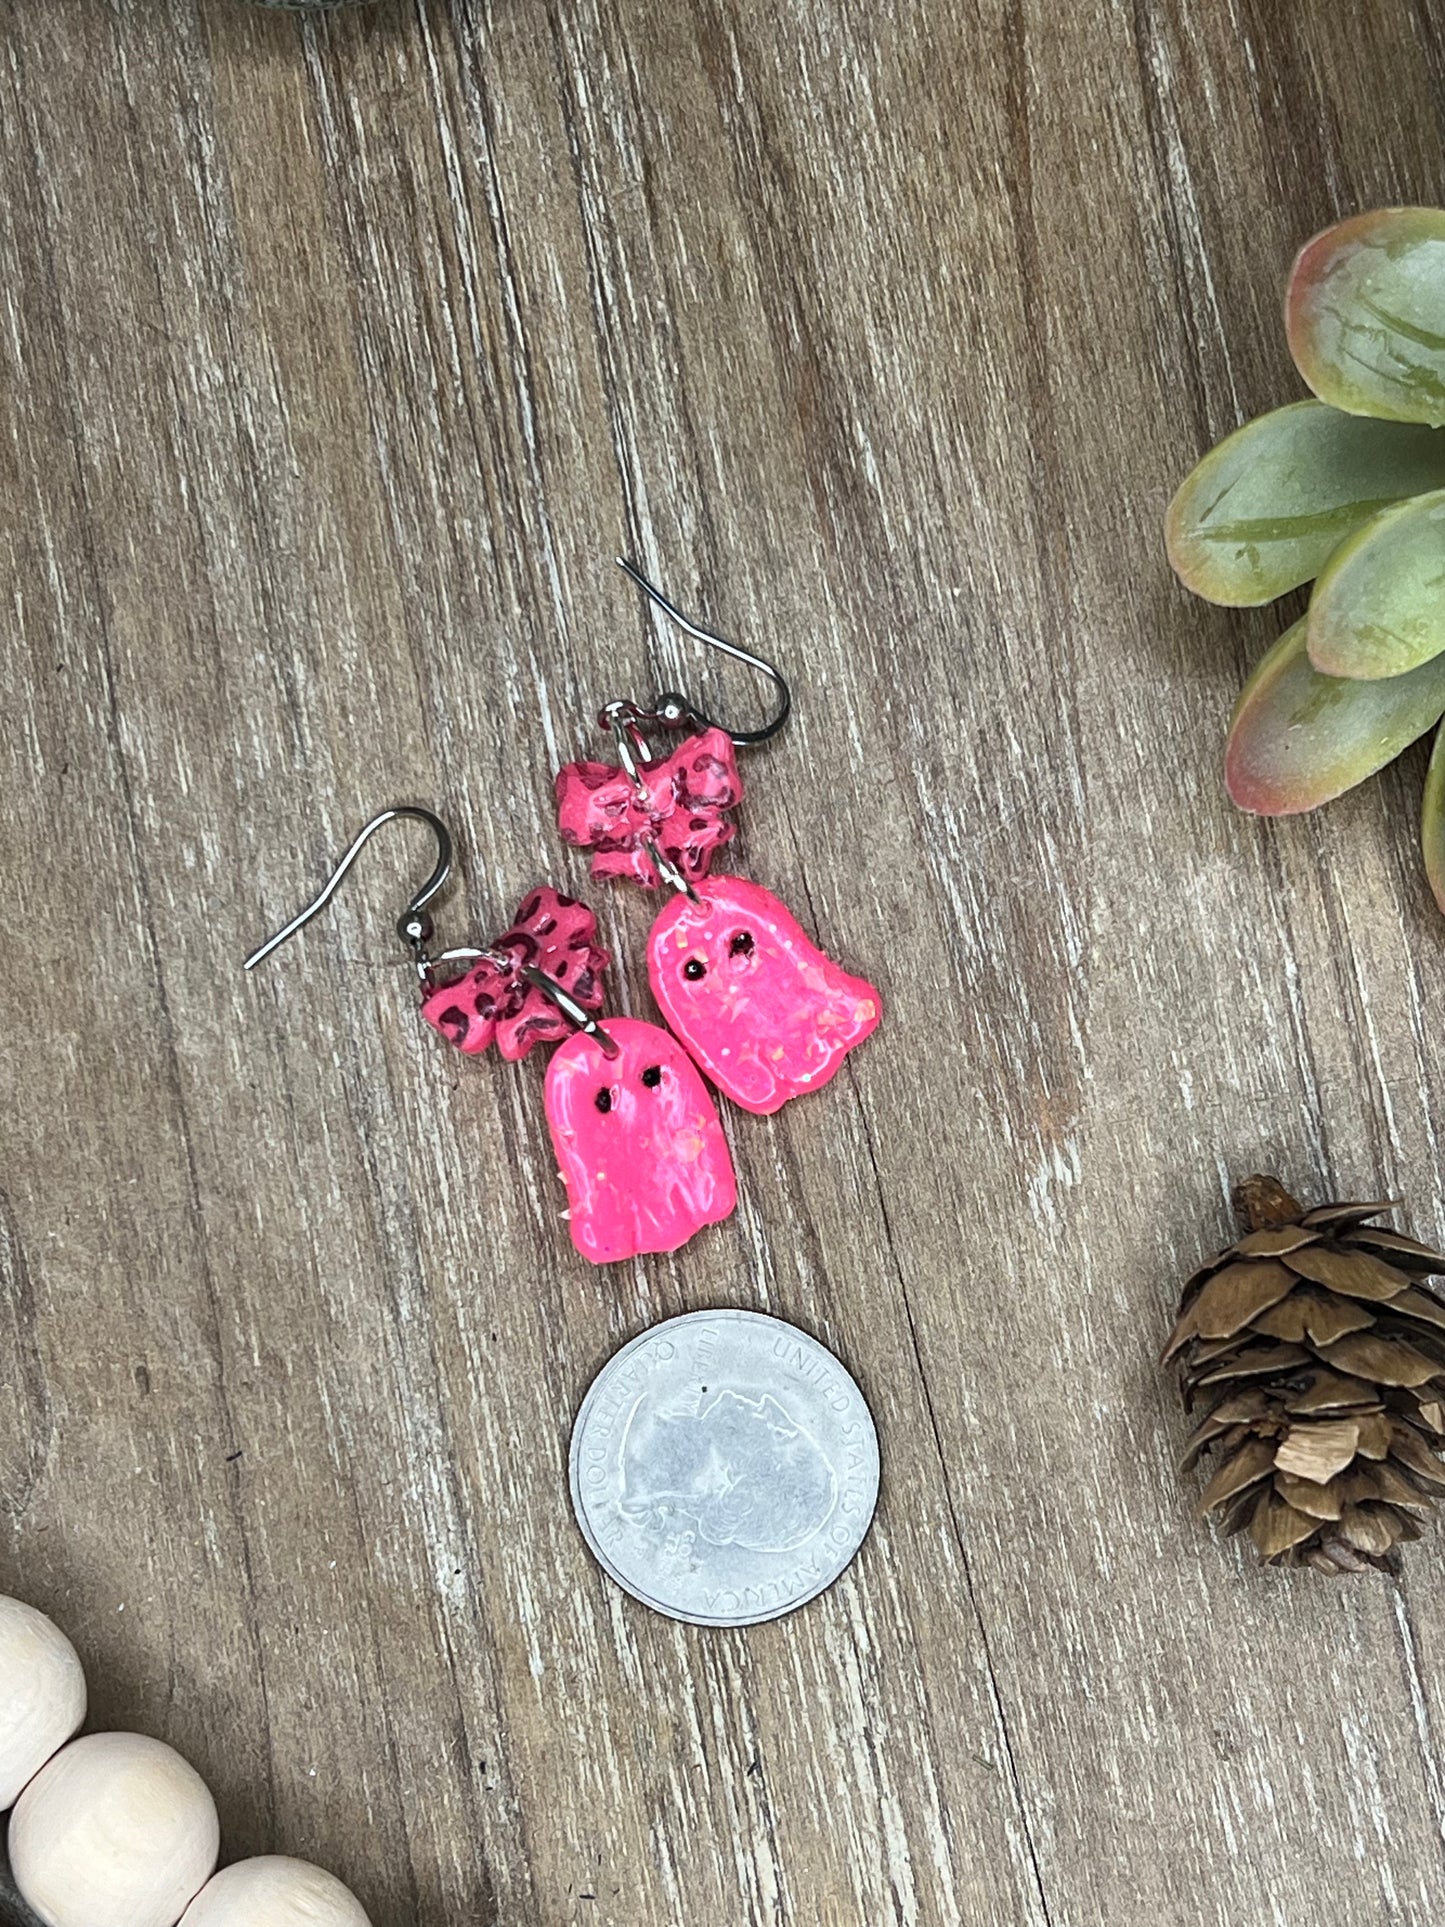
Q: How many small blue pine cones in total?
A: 0